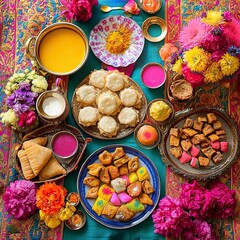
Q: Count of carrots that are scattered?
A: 0